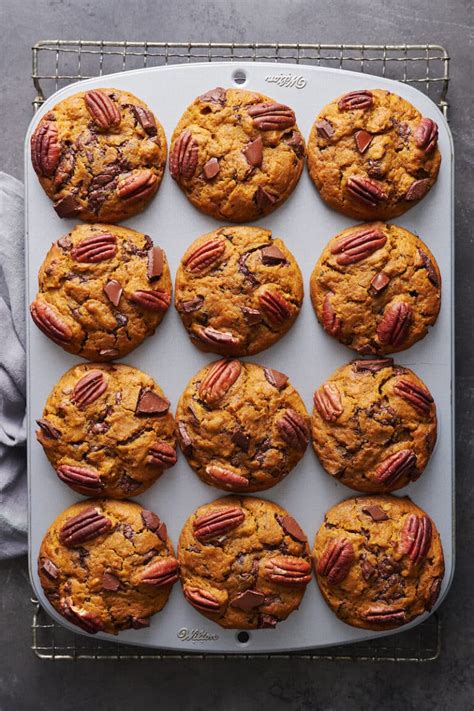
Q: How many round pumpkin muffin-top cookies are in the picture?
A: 12